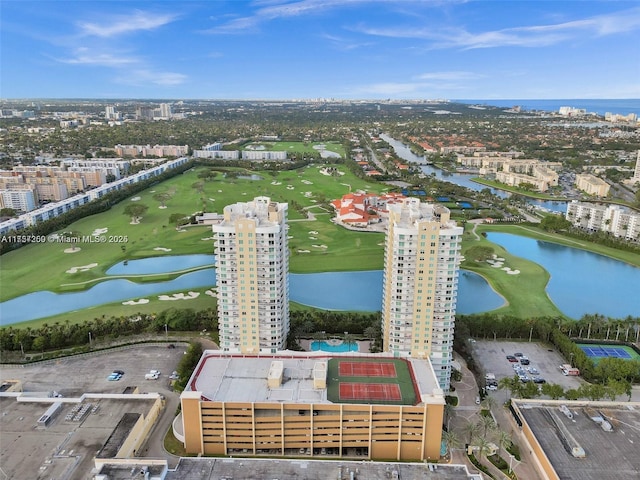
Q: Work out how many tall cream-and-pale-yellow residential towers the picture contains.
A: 2